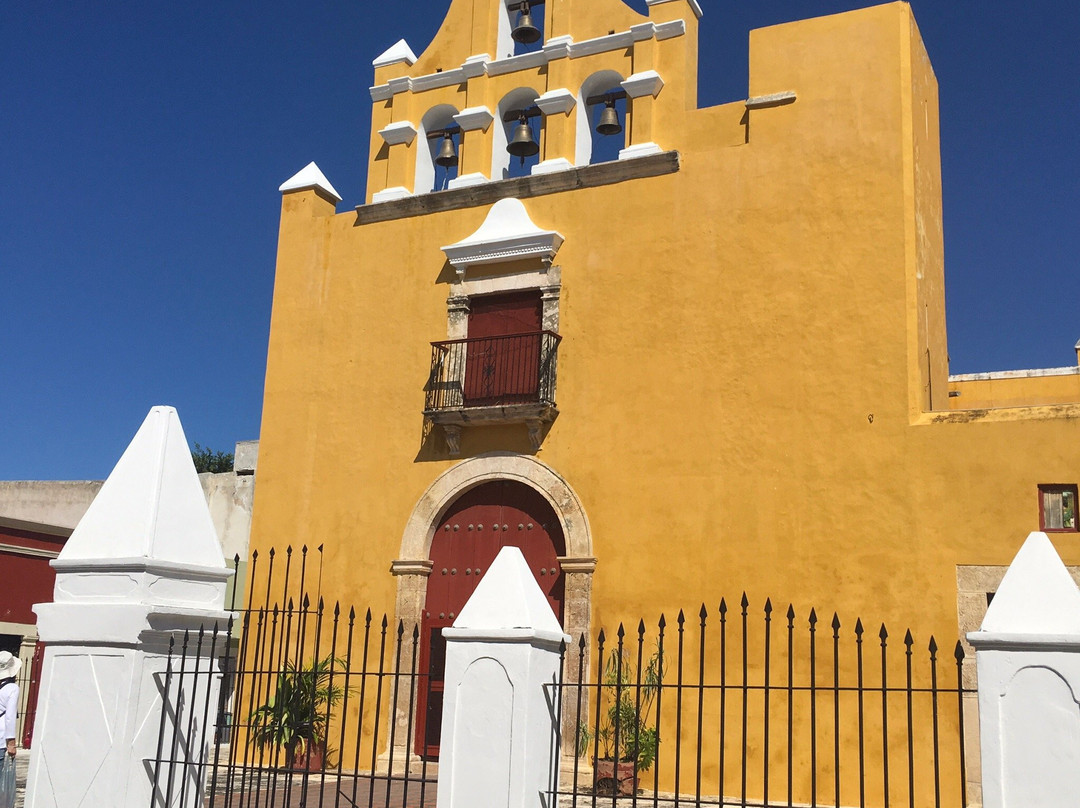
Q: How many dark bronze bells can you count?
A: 4